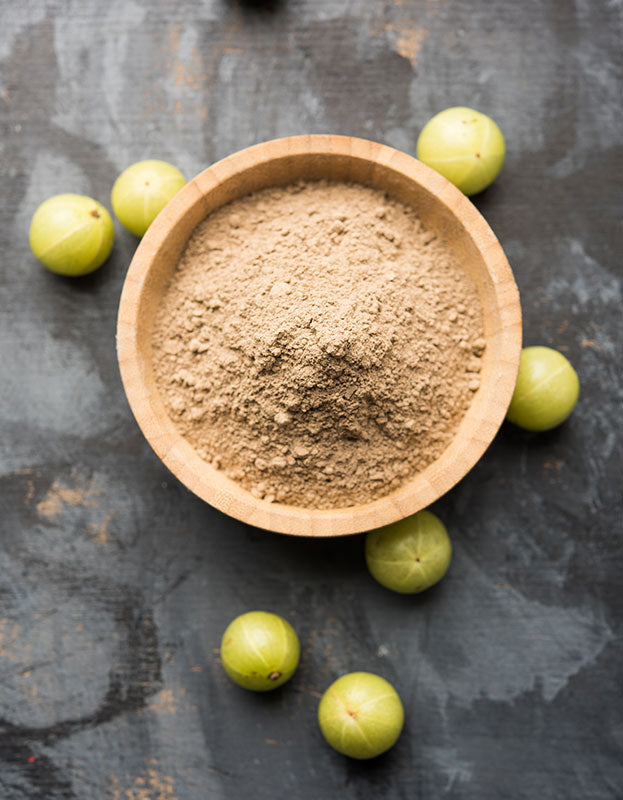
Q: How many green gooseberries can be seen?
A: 7